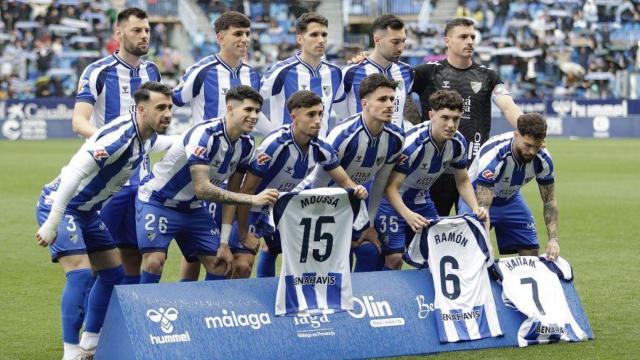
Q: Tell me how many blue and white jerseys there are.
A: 13